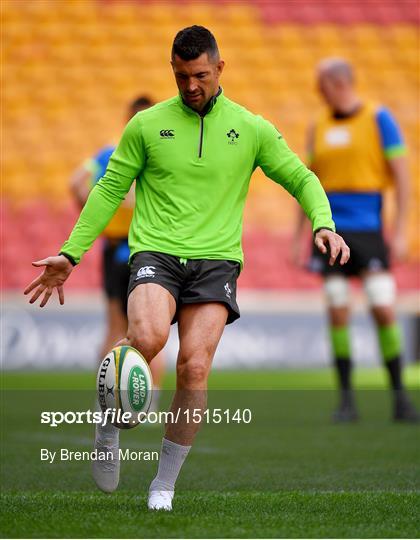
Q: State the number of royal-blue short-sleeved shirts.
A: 2